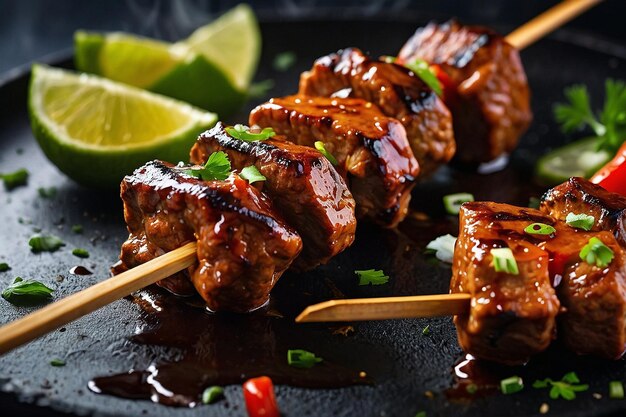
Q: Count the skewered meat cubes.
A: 8